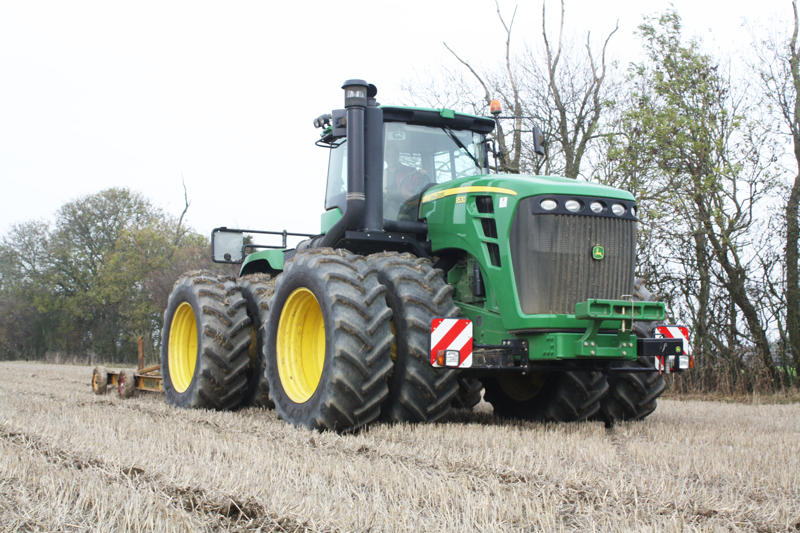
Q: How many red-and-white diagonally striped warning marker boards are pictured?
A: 2